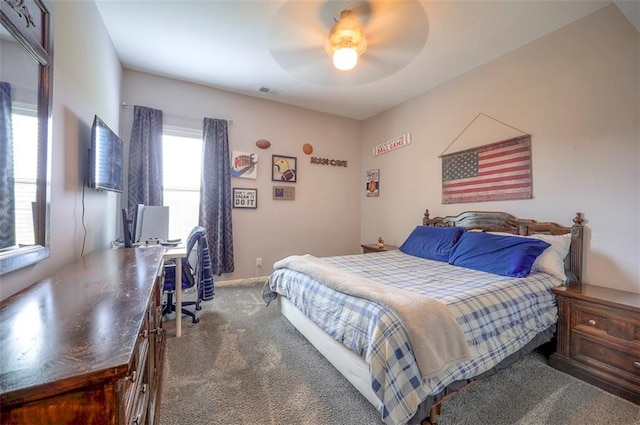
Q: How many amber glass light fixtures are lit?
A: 1